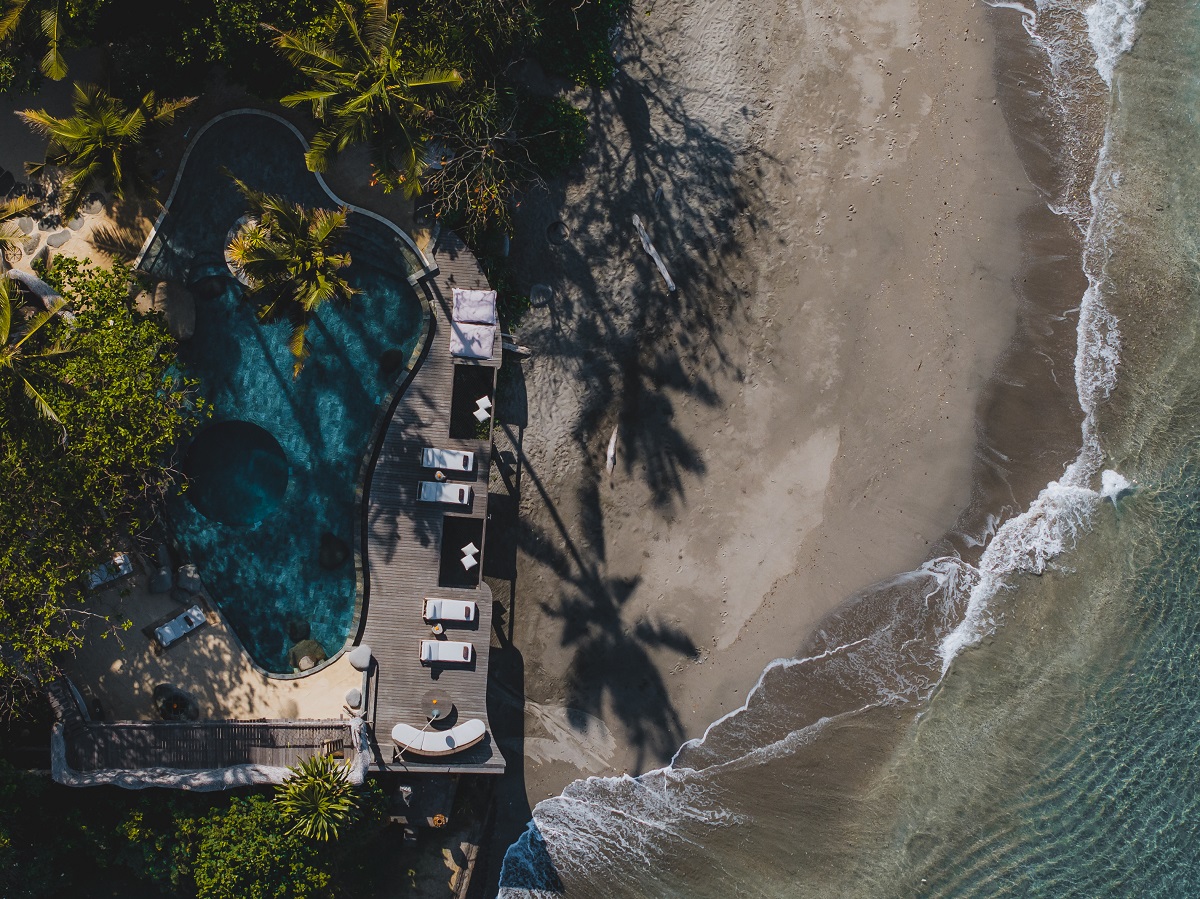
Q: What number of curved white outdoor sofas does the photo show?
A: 1